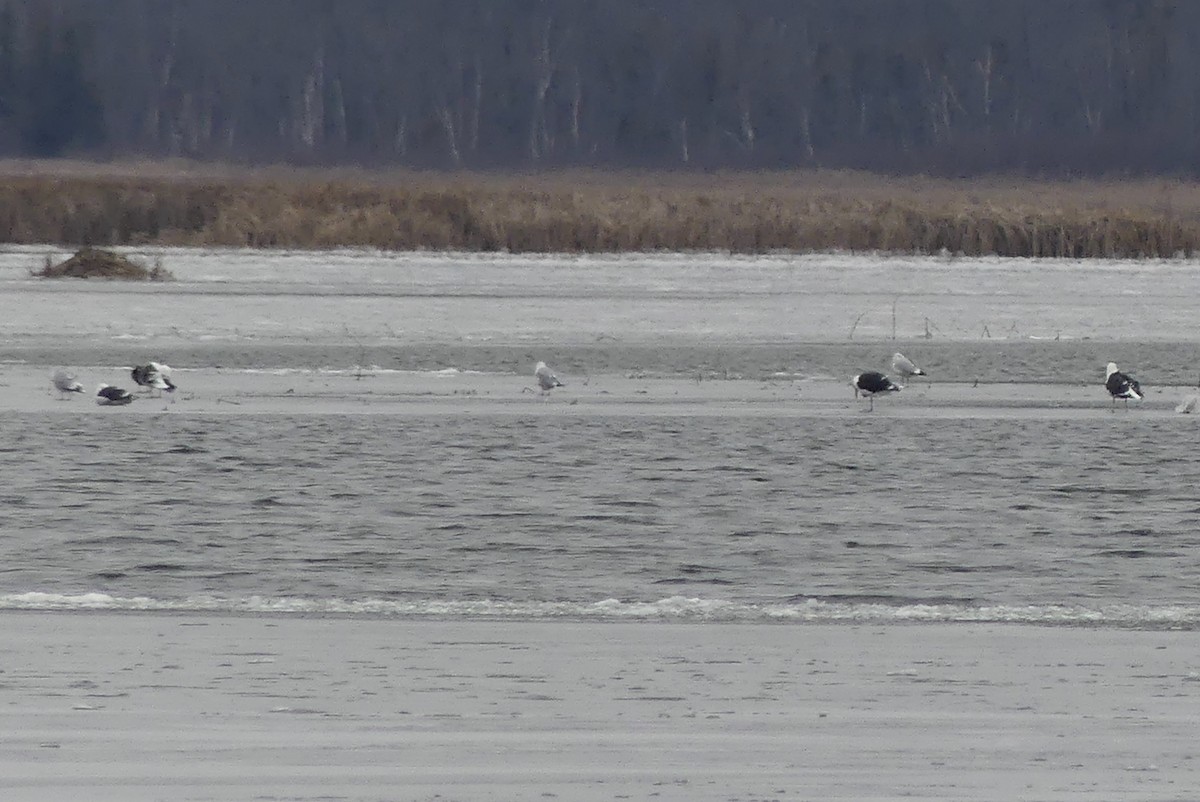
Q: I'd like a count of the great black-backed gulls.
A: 4